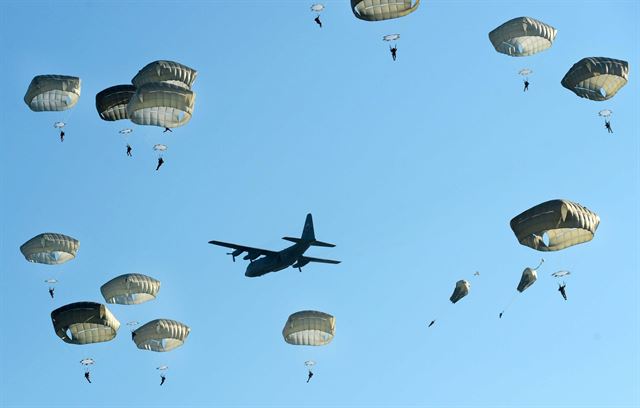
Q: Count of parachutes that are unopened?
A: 2